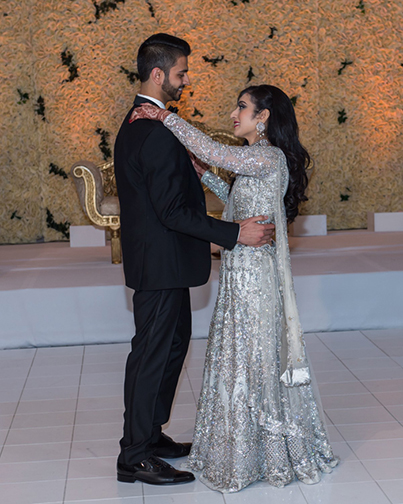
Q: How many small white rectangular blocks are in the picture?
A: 3